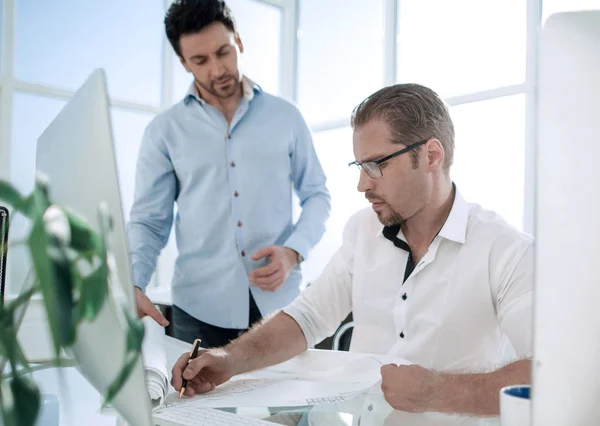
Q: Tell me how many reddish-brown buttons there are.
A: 5